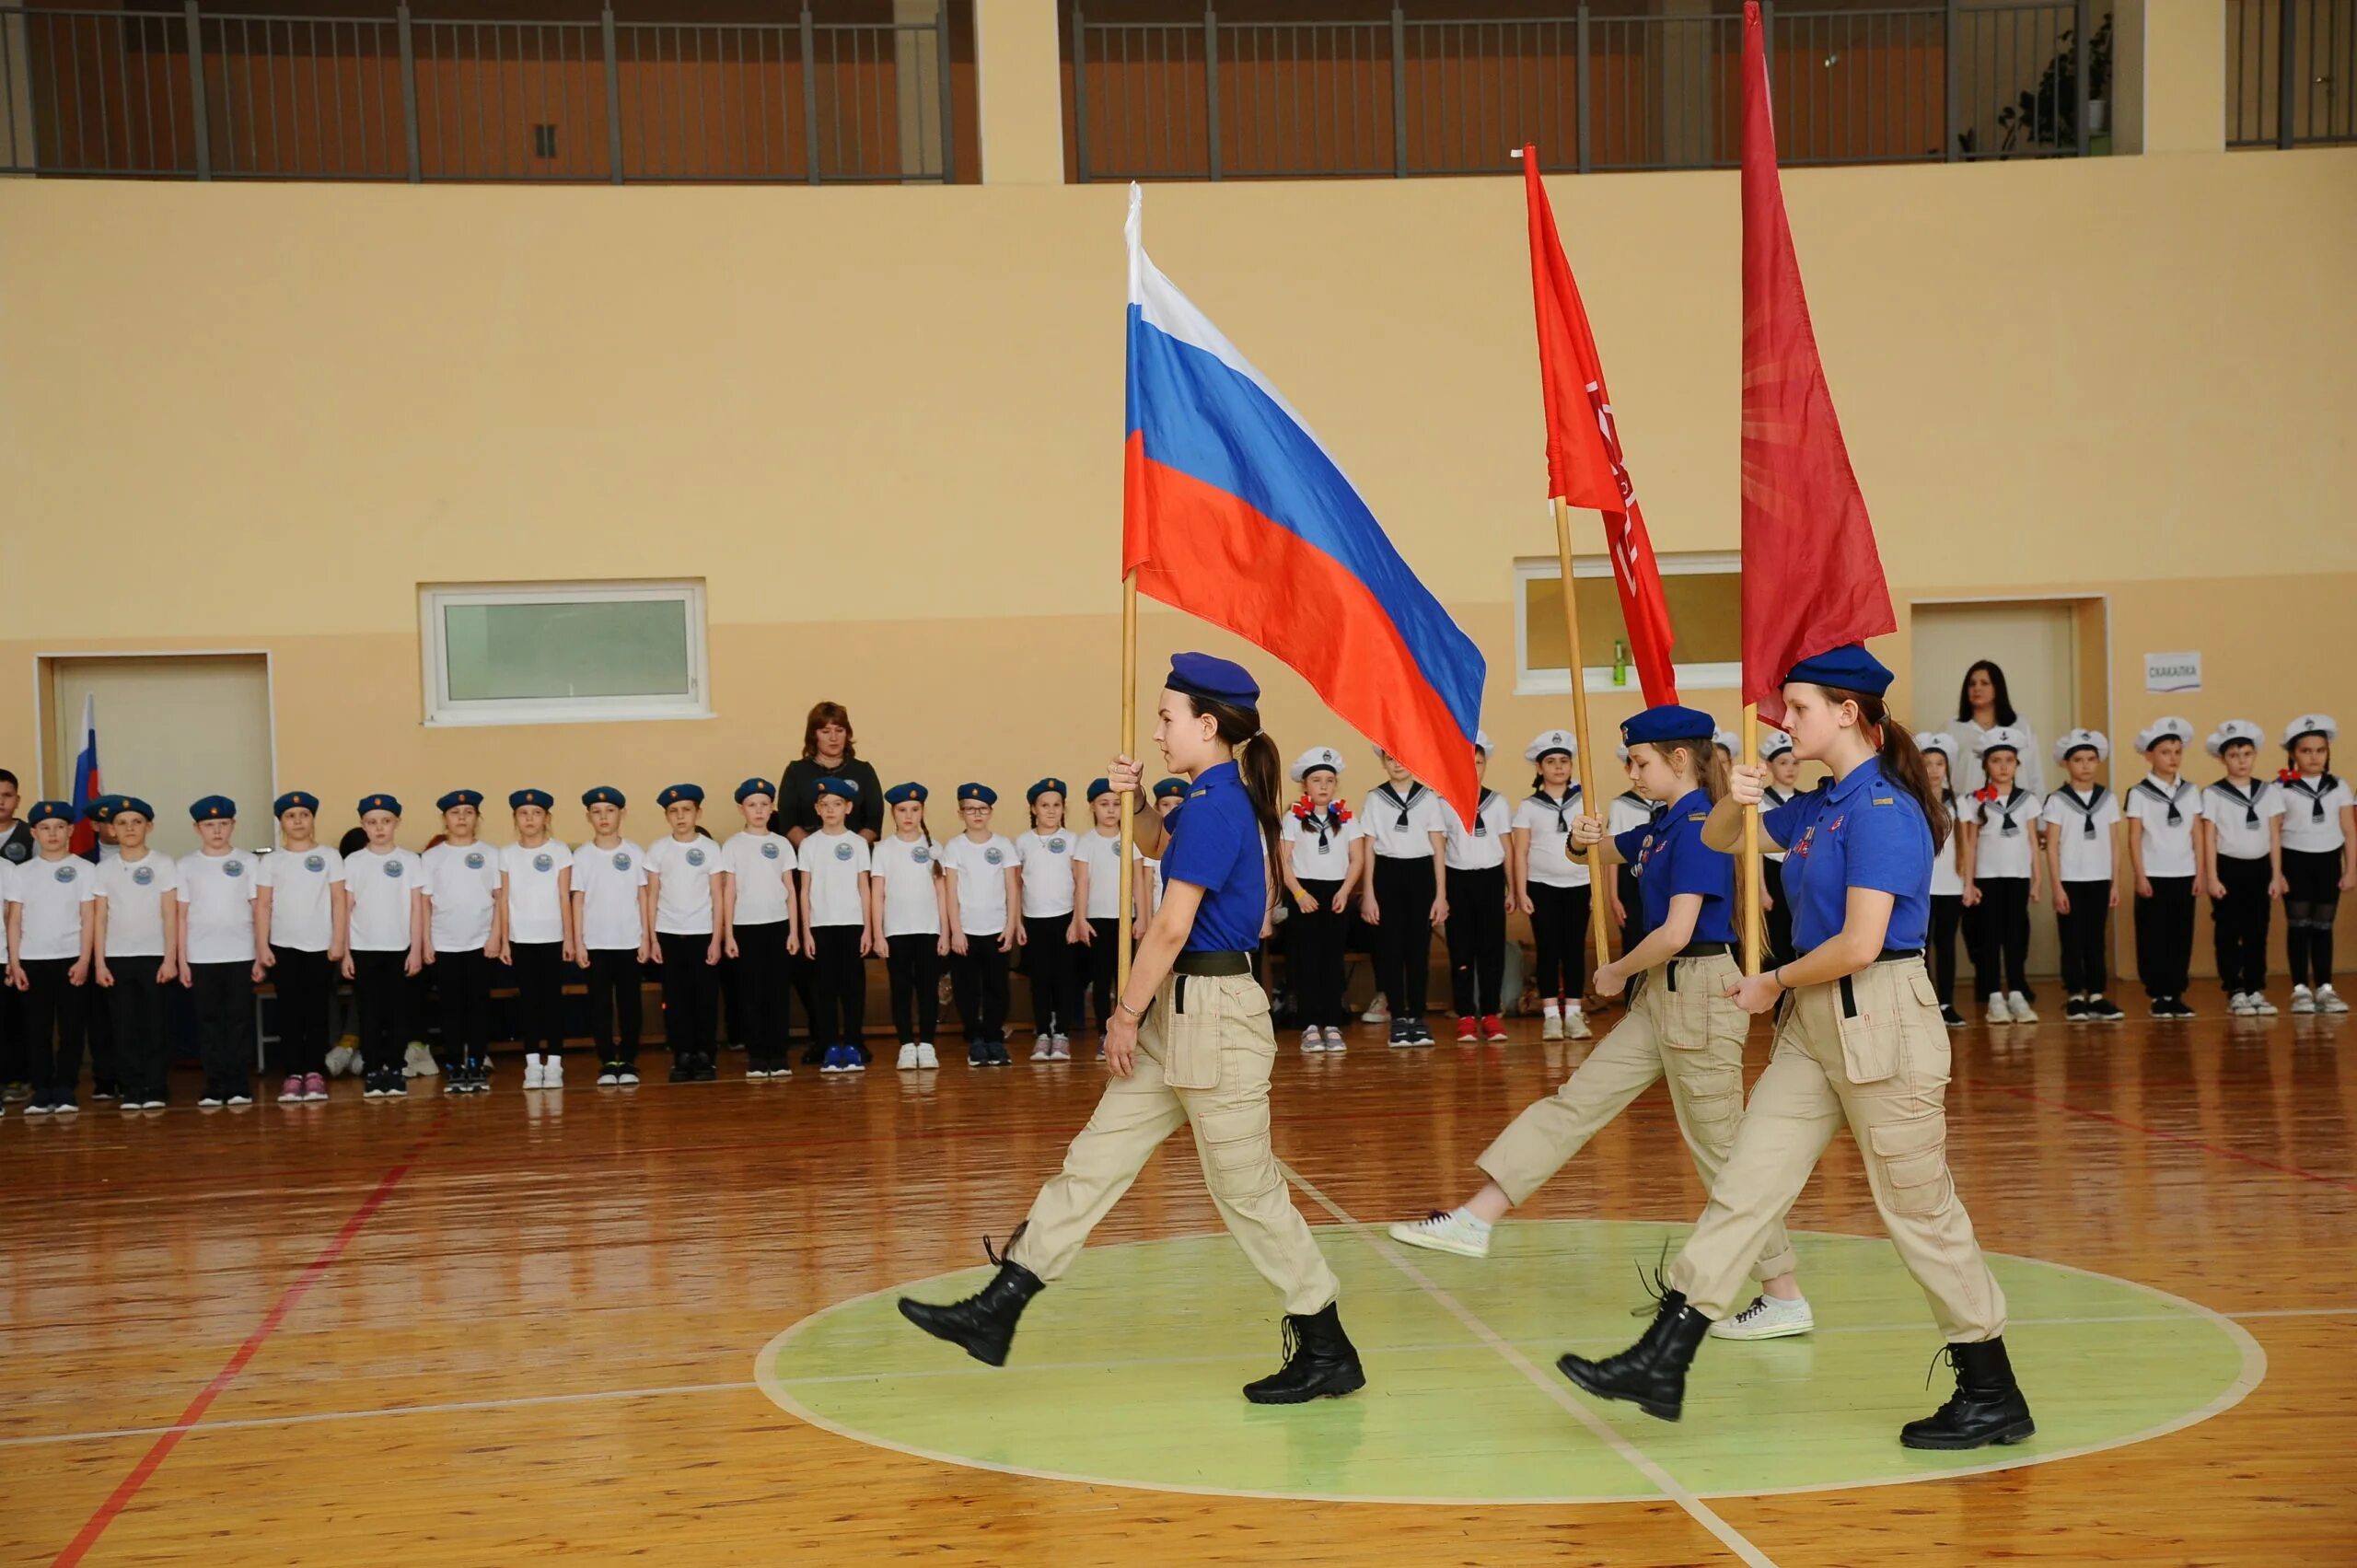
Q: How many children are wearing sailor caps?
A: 13